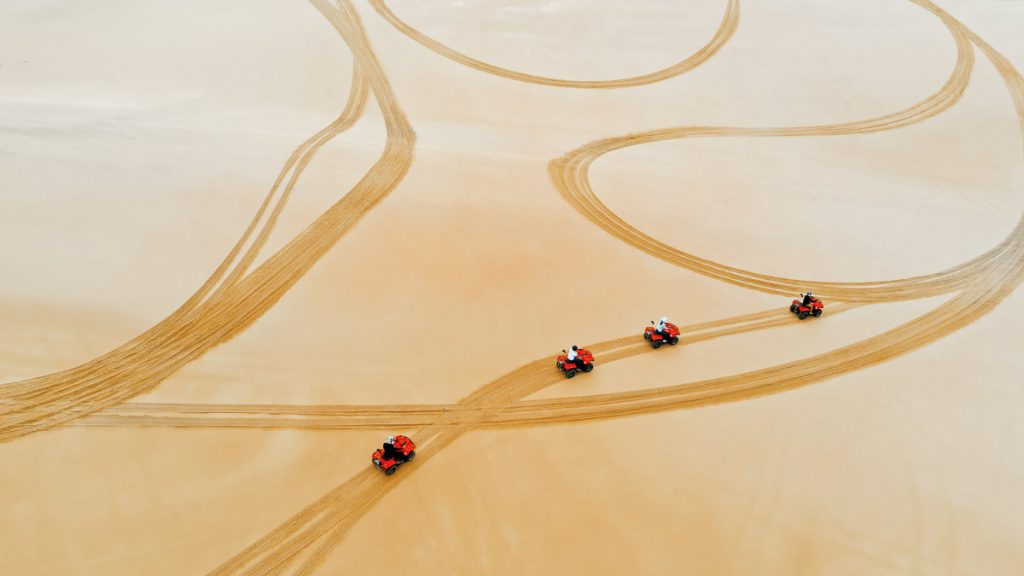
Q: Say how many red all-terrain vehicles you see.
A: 4